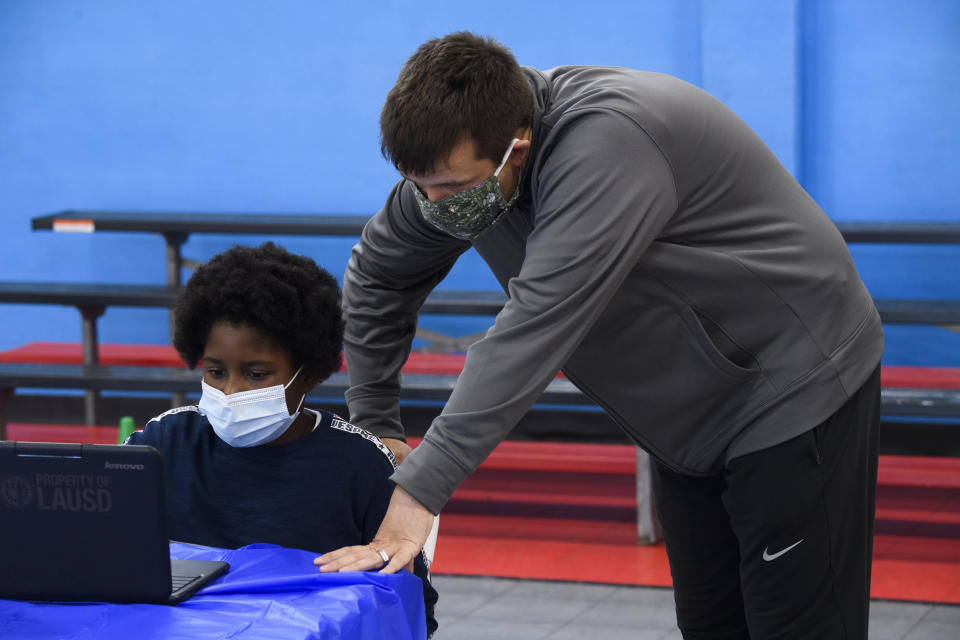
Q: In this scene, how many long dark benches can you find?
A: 3